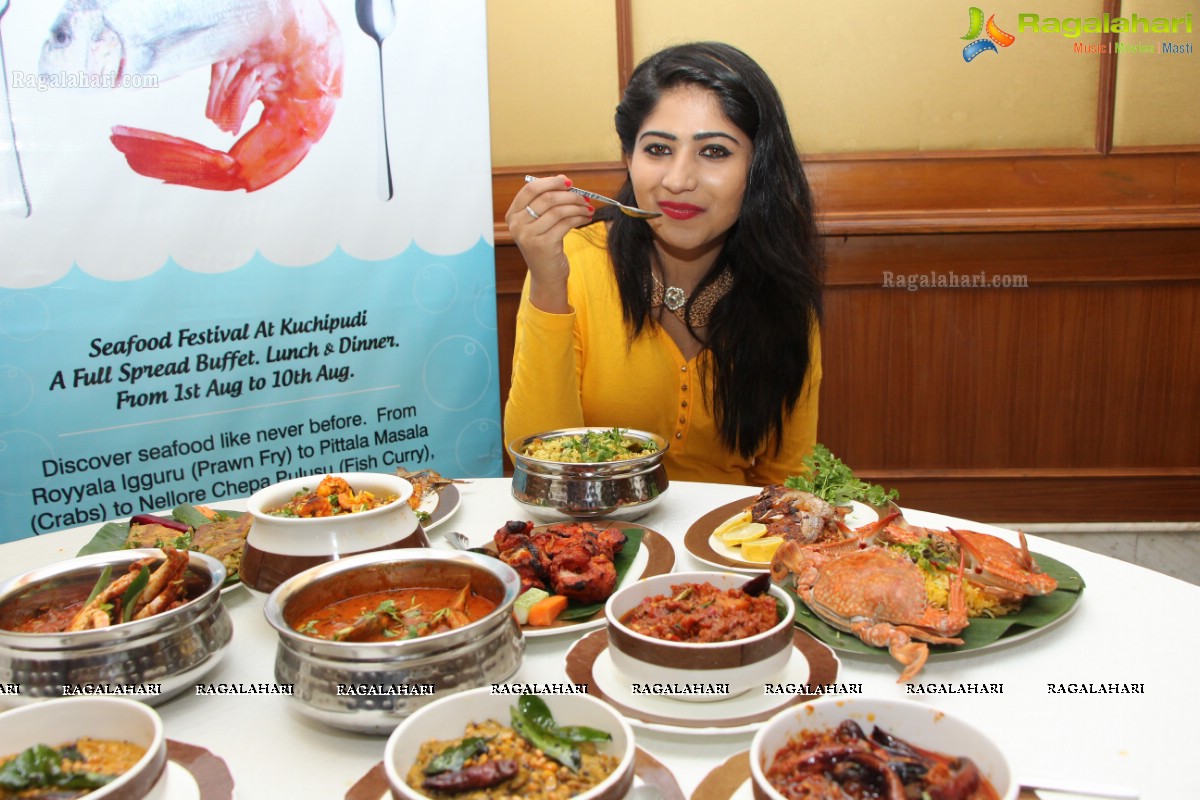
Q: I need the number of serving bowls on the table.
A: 8